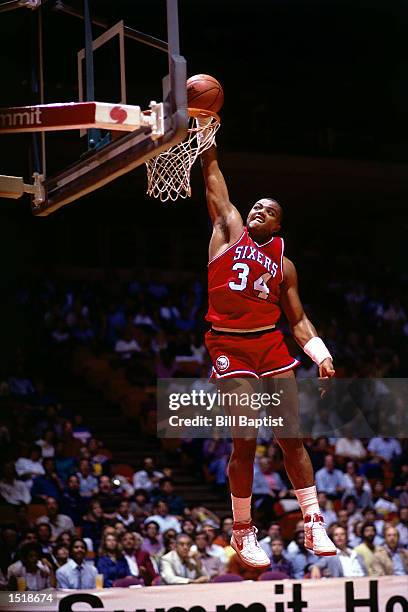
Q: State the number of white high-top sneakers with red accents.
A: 2